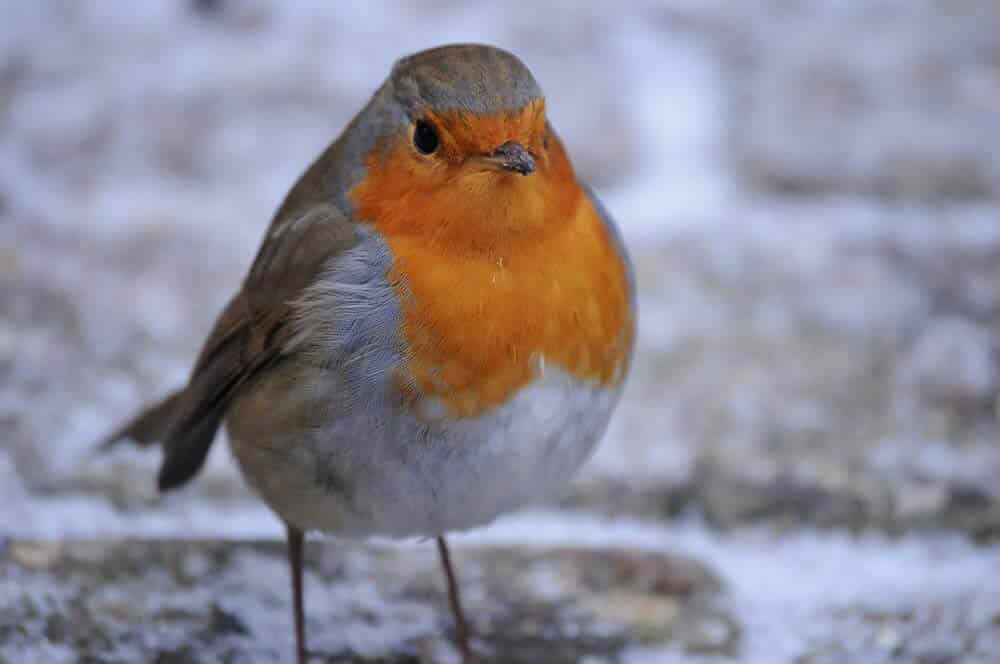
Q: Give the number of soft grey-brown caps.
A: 1